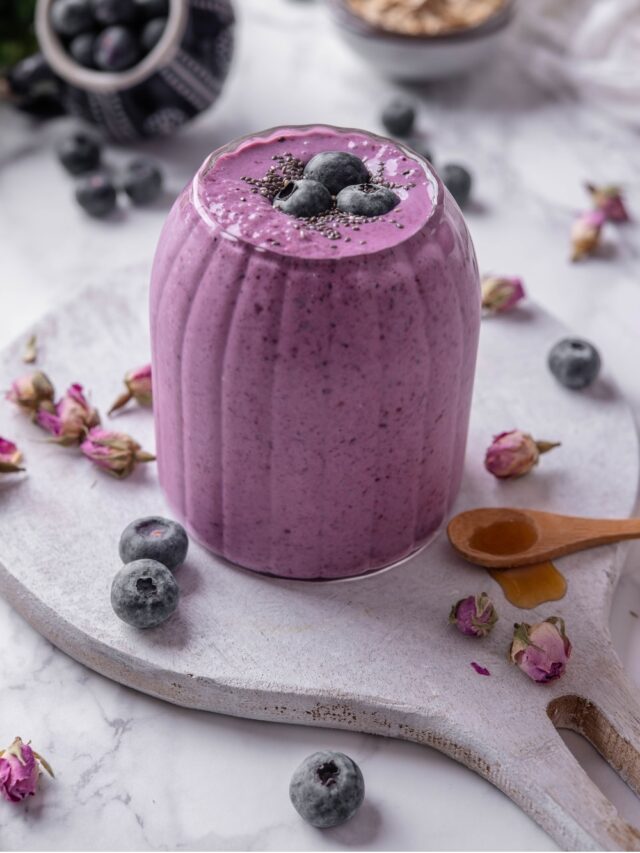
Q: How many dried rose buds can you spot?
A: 12